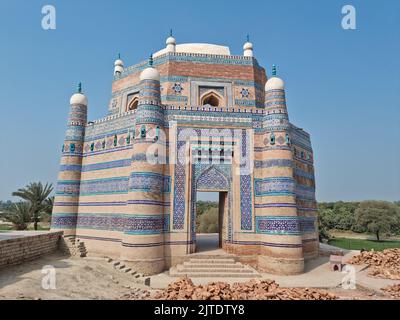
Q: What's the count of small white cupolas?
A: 6